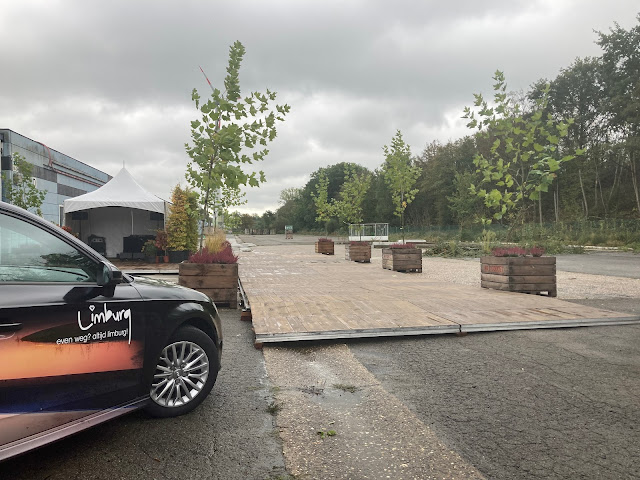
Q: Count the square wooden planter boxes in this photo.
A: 5